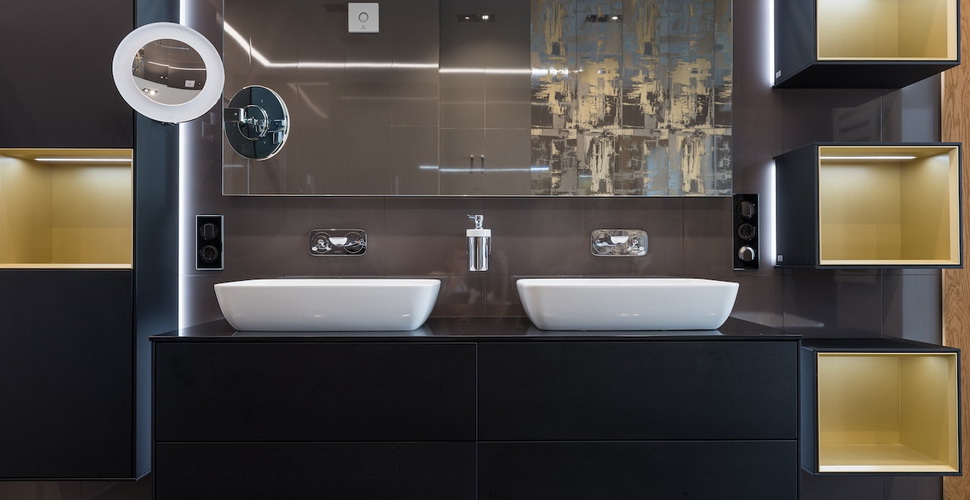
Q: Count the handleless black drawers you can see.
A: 4